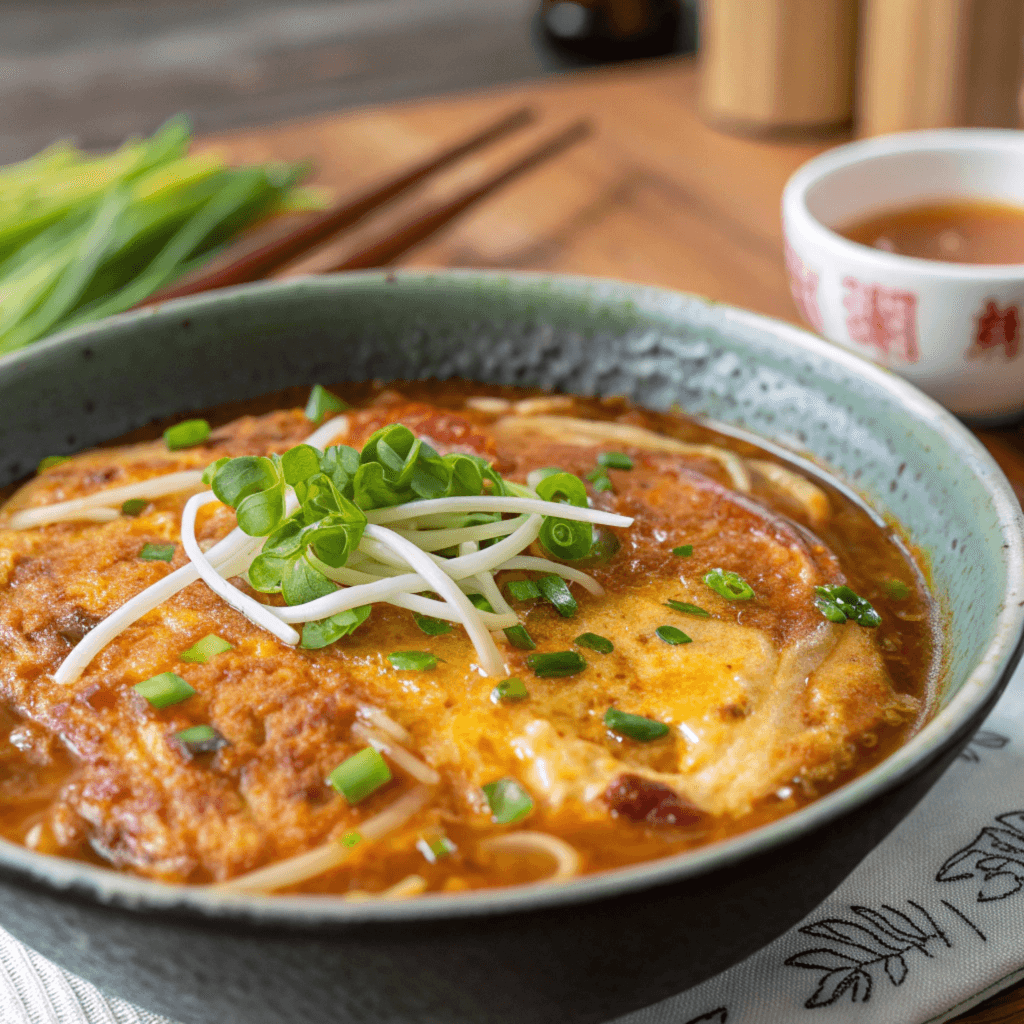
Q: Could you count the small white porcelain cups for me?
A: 1